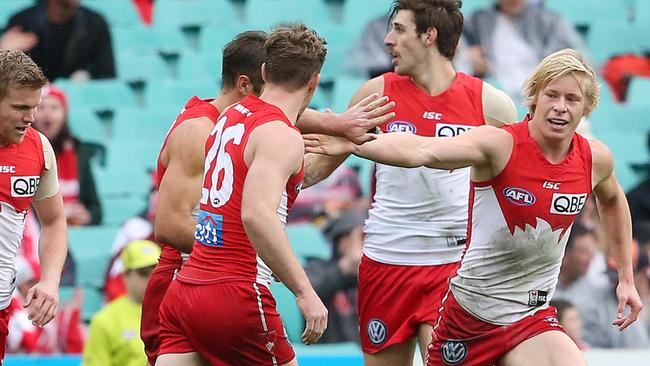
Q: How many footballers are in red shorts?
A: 5